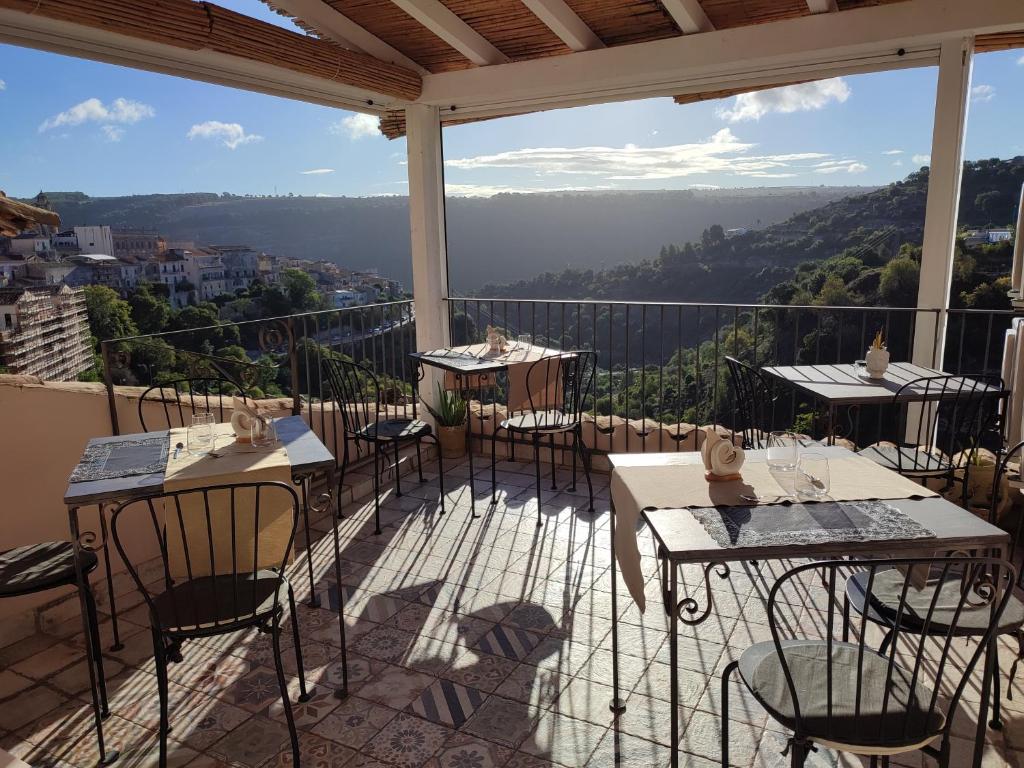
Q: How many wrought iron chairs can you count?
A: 9